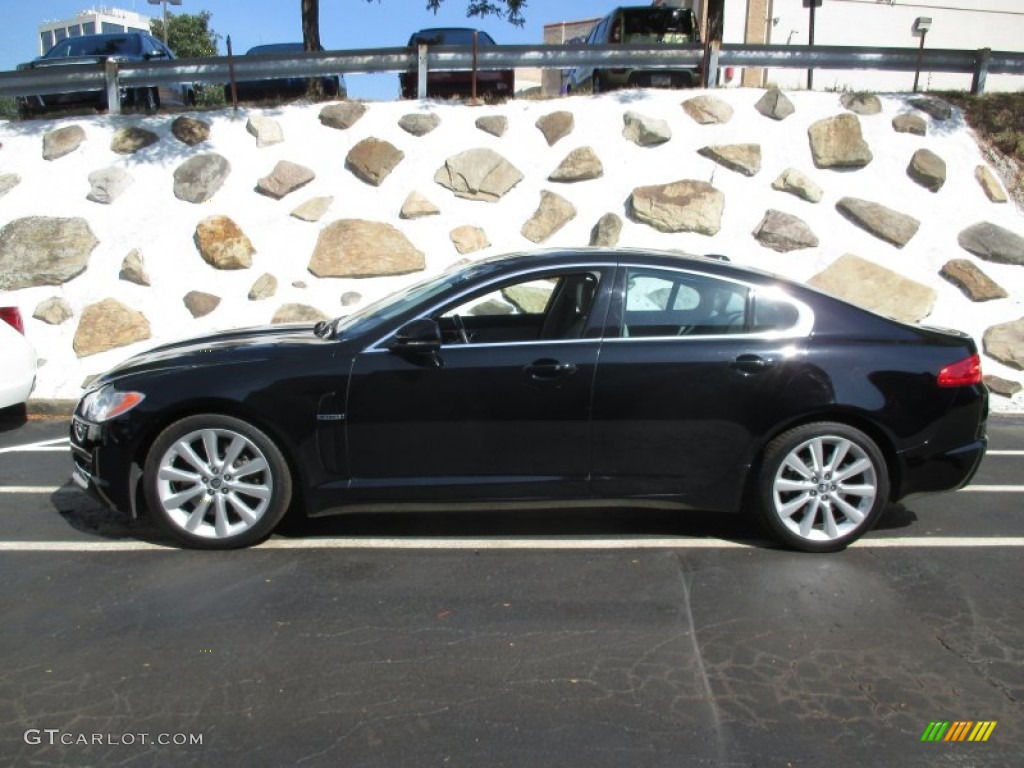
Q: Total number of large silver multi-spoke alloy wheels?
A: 2